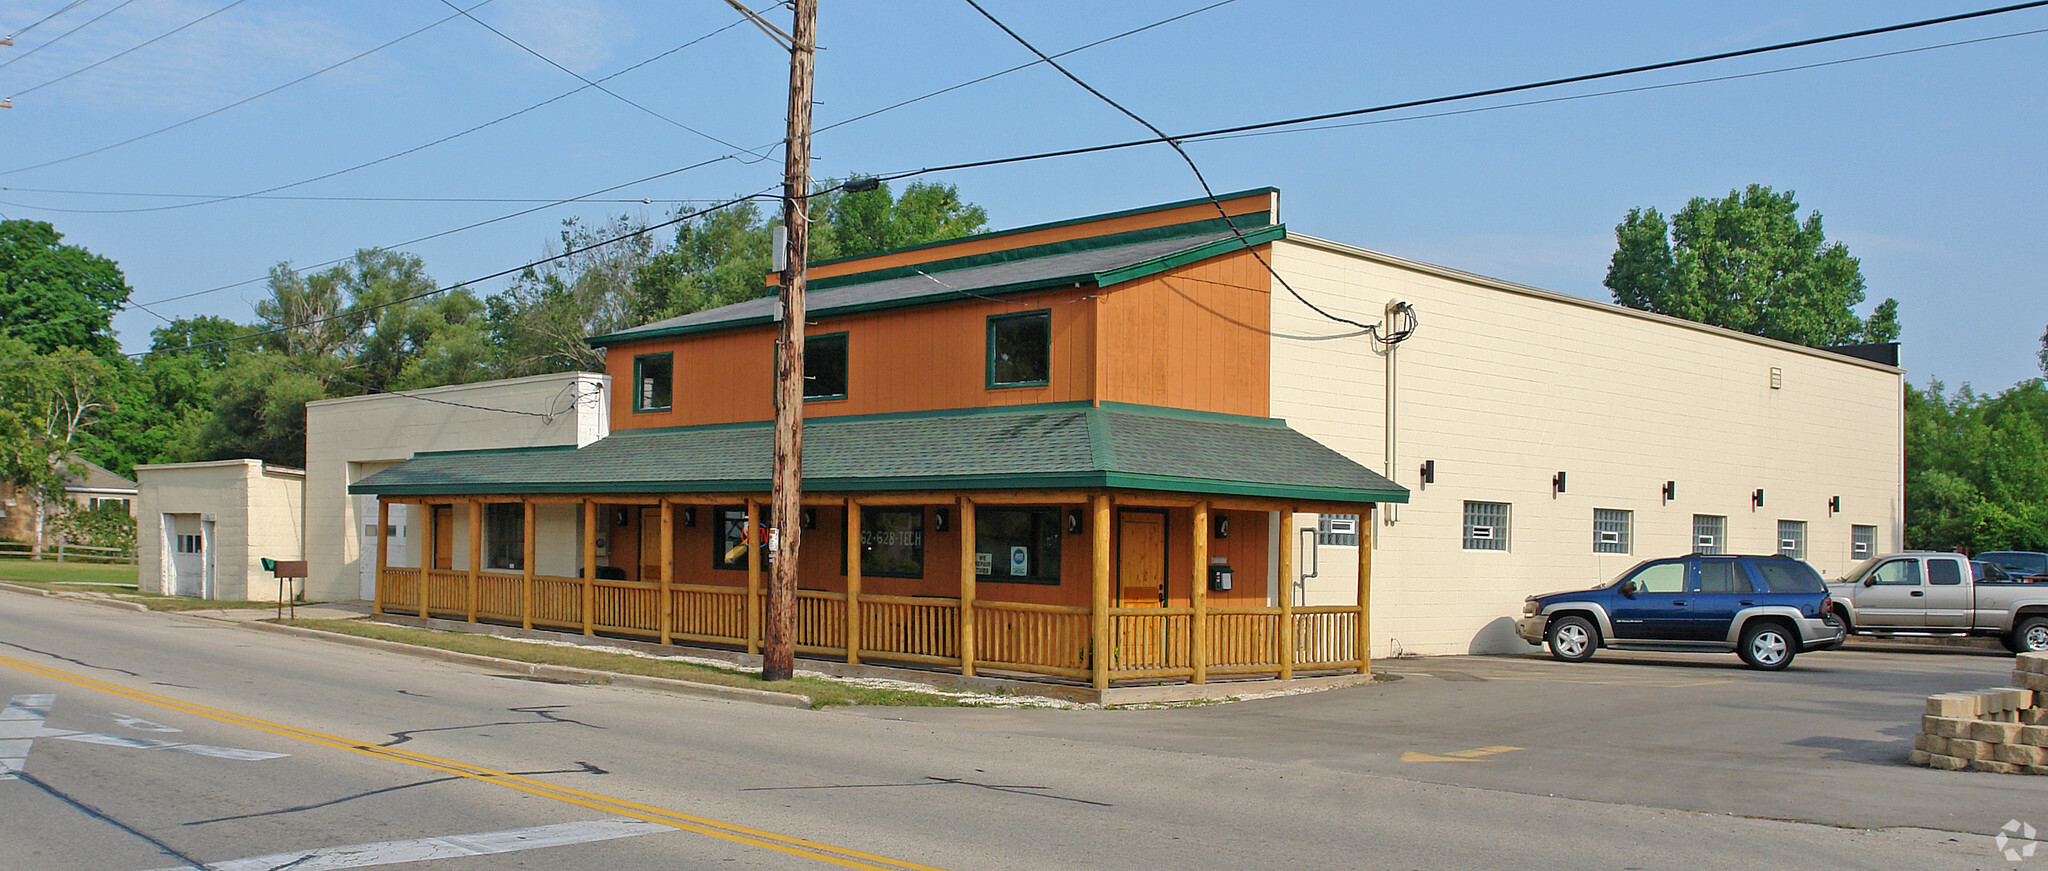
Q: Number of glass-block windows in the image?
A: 6